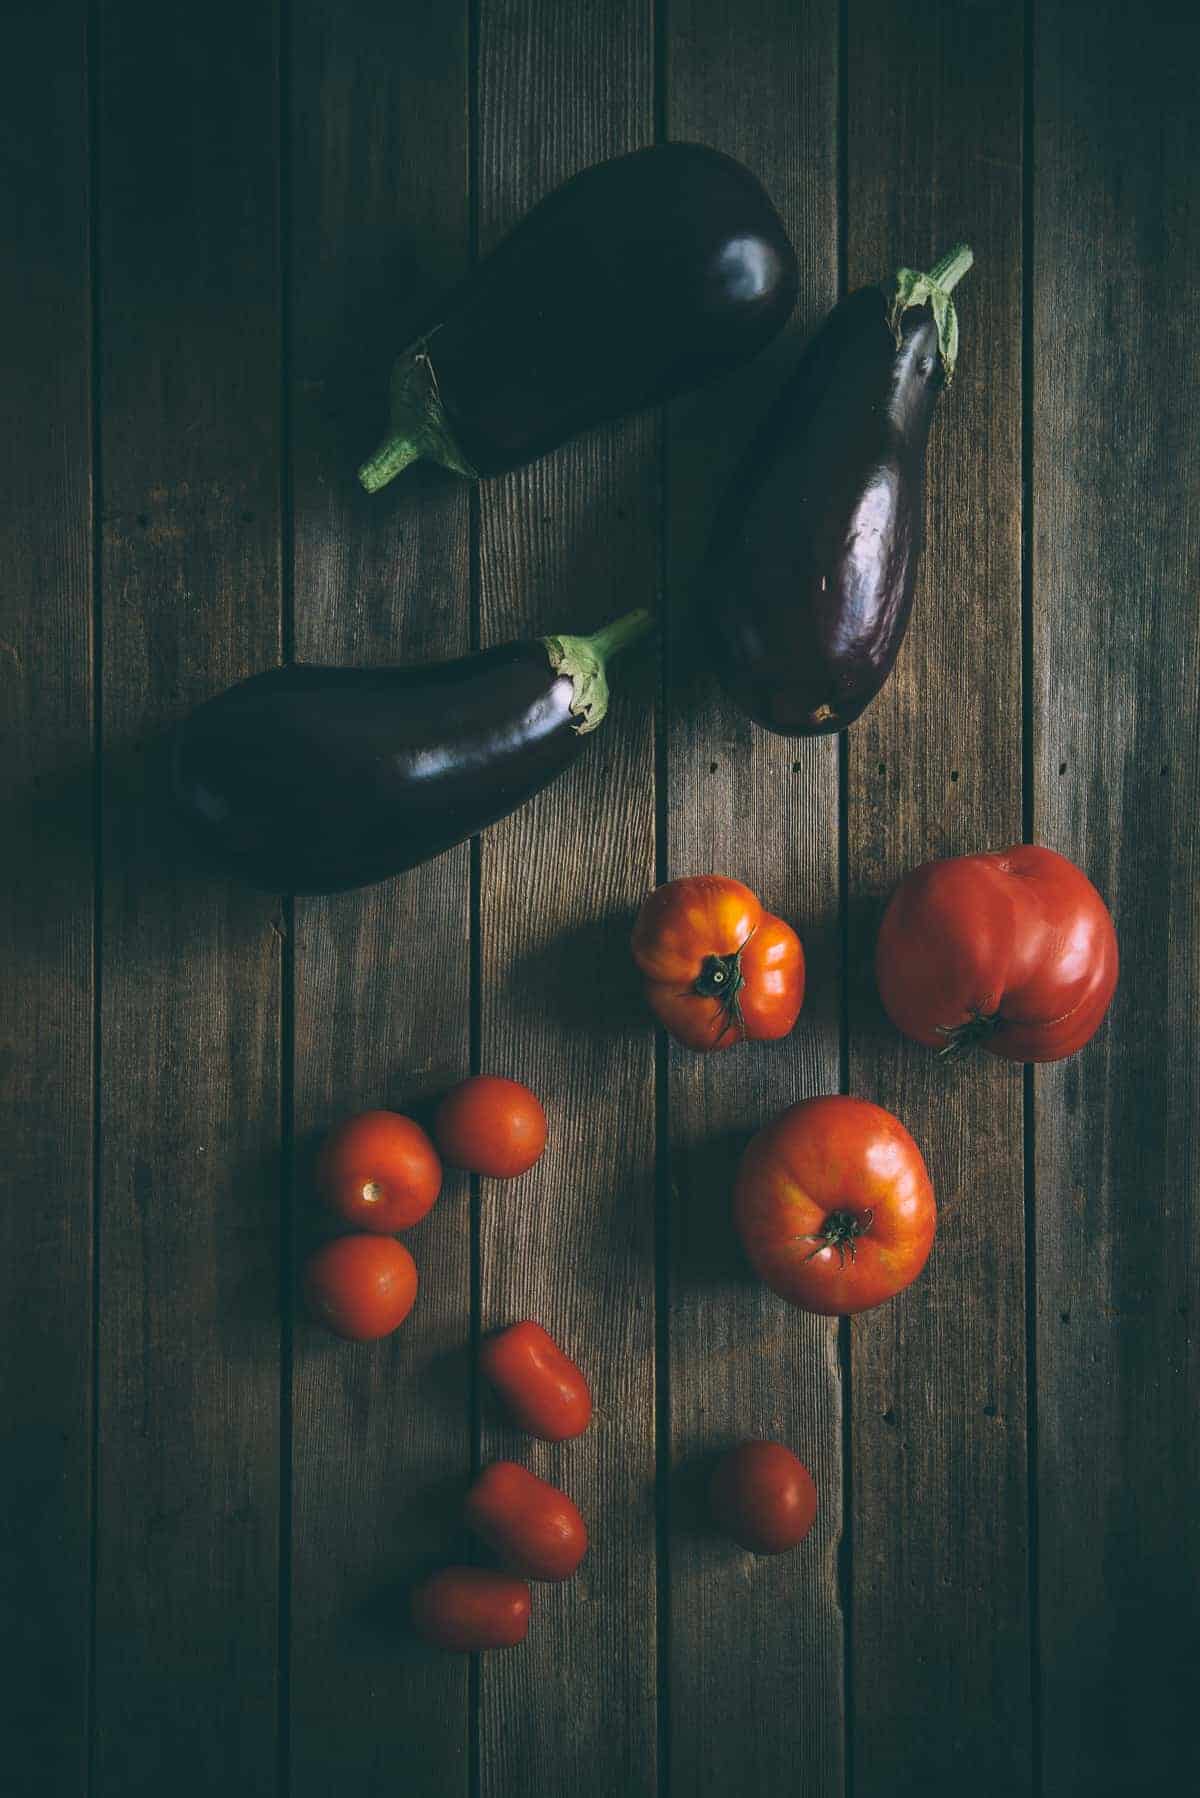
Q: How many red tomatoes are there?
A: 10